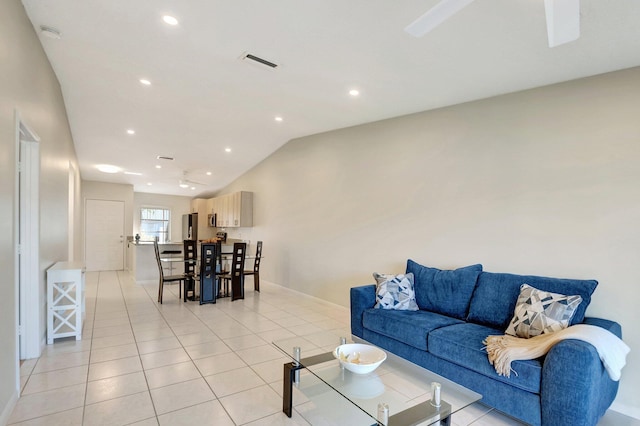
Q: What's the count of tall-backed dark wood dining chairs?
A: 6